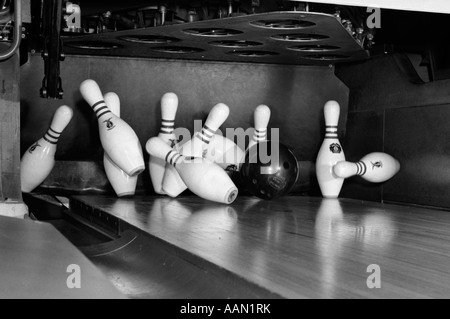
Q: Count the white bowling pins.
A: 10